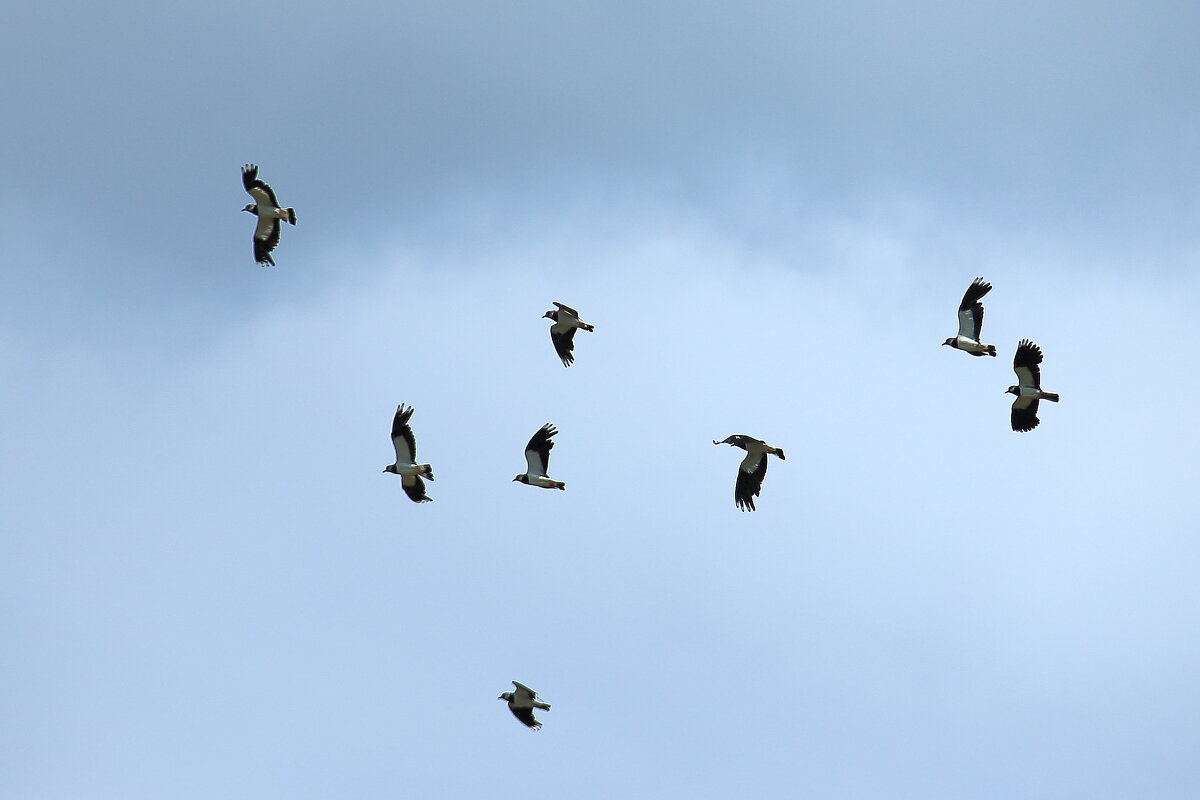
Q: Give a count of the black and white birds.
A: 8